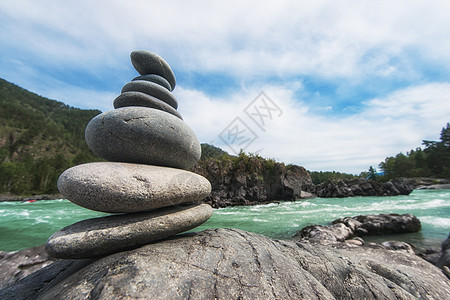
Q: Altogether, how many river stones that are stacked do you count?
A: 7